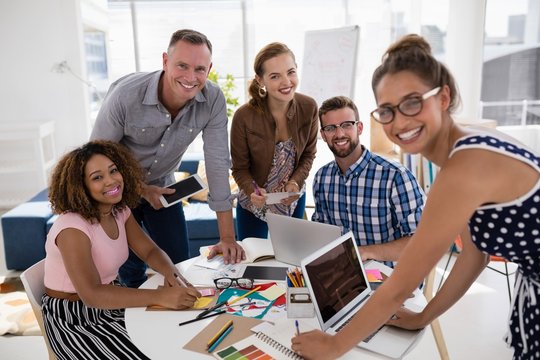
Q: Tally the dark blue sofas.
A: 1